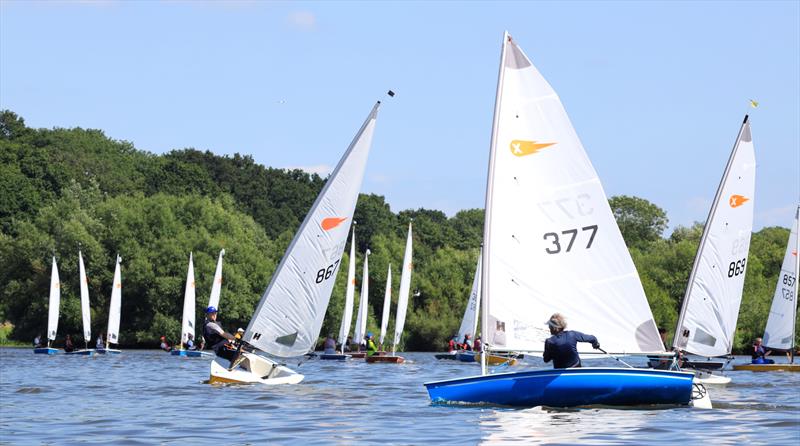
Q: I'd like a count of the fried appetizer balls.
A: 0